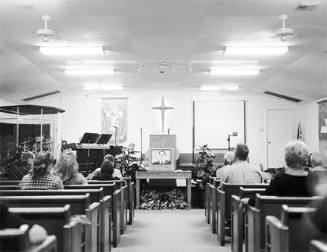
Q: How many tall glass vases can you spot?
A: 0